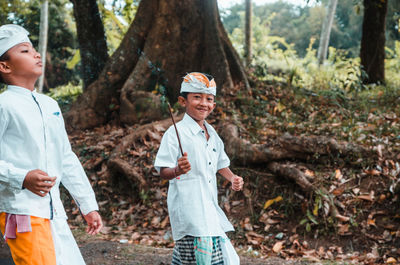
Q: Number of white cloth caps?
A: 2